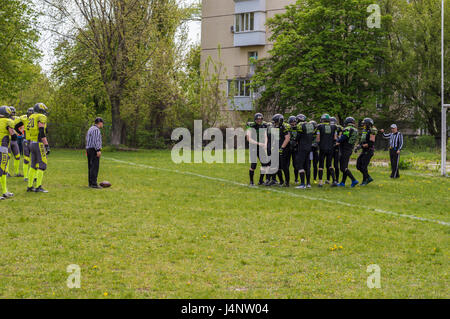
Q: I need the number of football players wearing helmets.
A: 13